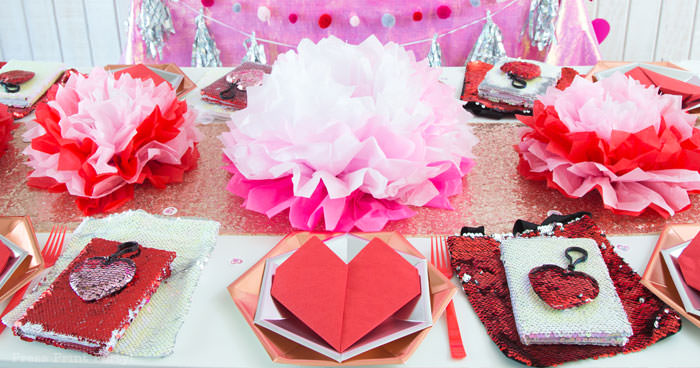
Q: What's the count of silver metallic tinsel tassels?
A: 6